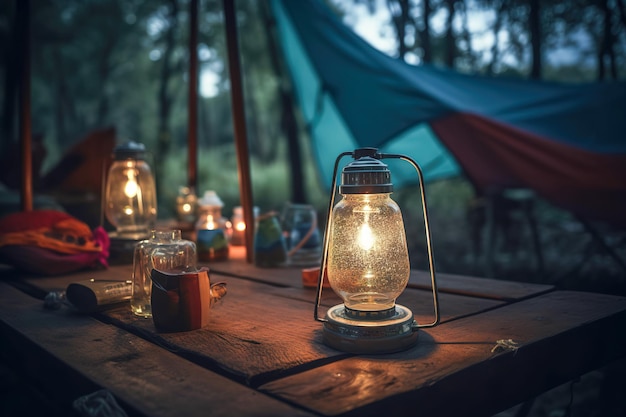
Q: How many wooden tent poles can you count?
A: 3